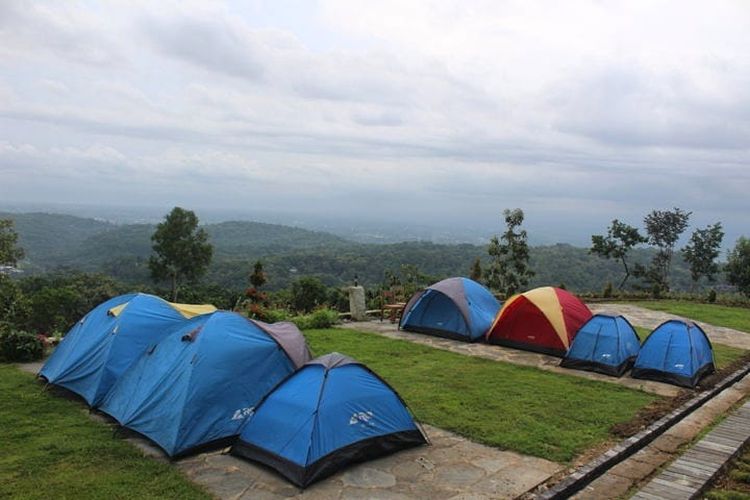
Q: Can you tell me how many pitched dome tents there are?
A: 7